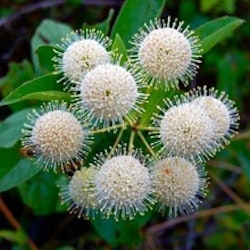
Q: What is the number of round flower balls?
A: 9